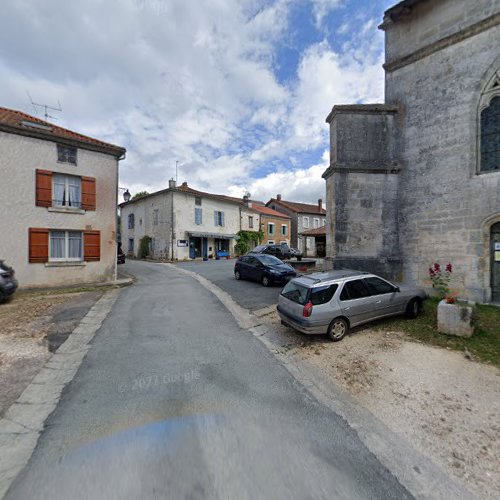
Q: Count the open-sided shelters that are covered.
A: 1